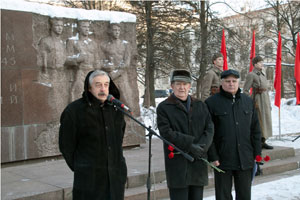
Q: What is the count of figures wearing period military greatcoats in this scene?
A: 2